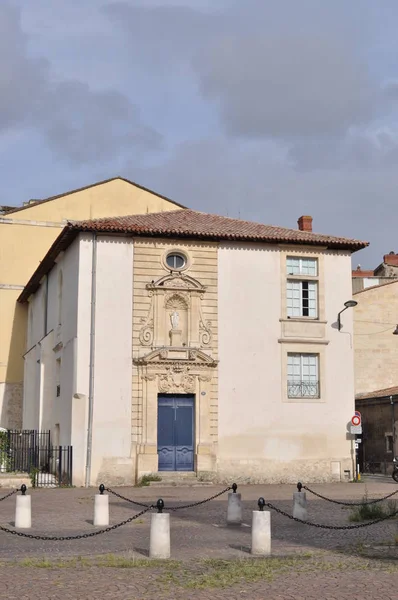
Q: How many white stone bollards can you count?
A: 6